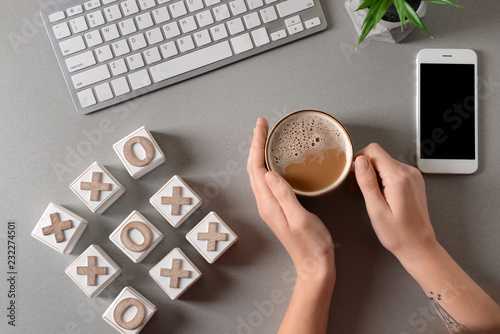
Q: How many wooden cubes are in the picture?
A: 9